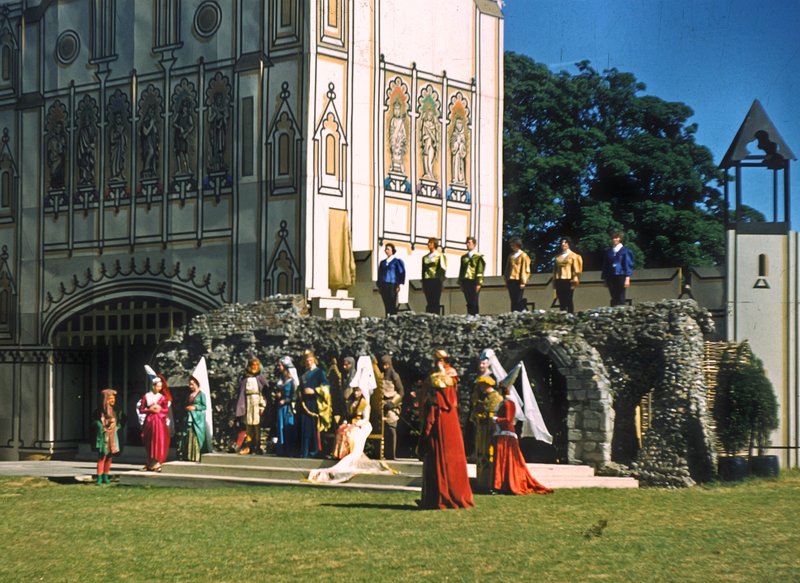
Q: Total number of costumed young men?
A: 6